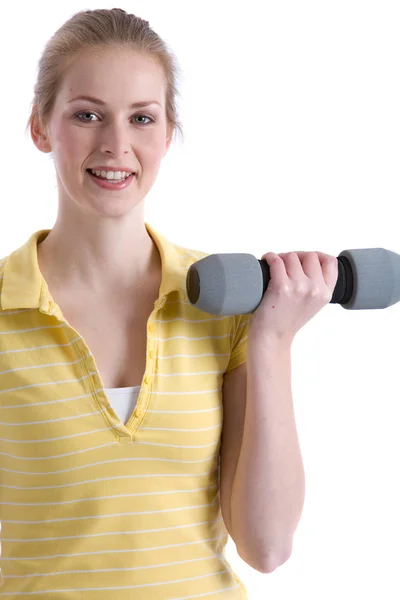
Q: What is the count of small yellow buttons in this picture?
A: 4